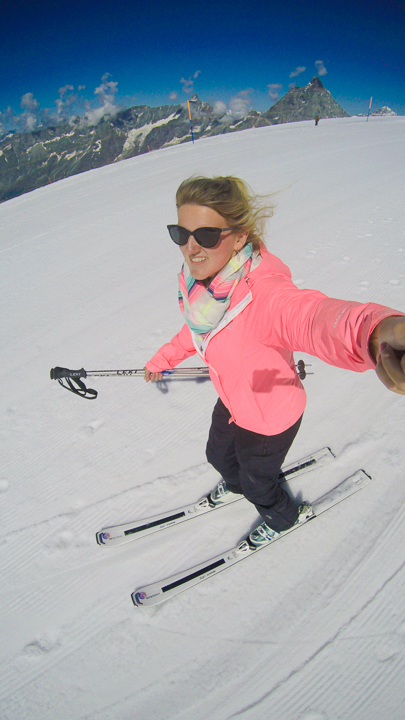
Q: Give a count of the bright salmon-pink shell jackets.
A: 1